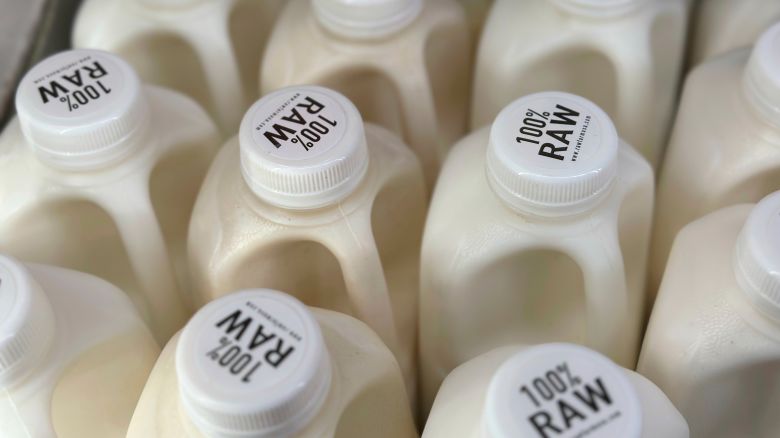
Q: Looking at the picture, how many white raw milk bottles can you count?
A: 12